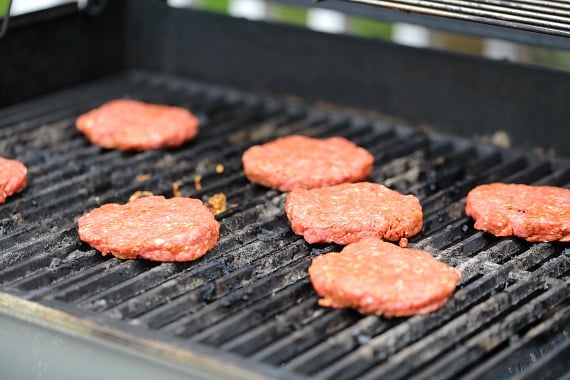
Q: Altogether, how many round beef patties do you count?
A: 7